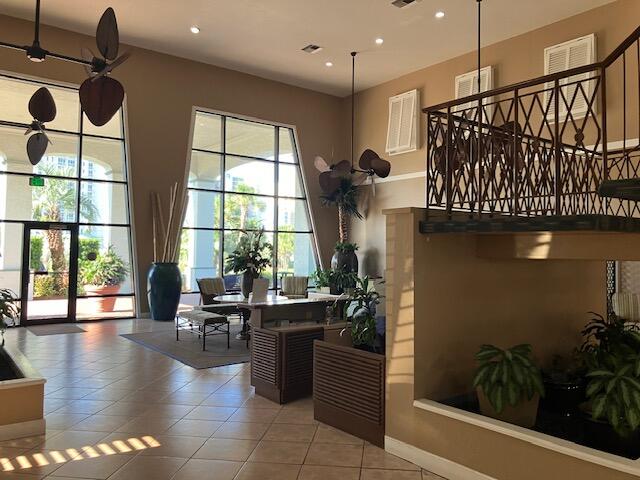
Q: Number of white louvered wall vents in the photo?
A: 3